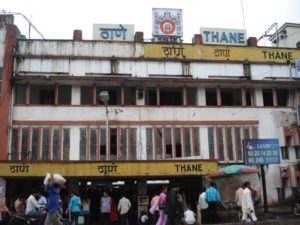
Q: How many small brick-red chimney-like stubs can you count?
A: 4